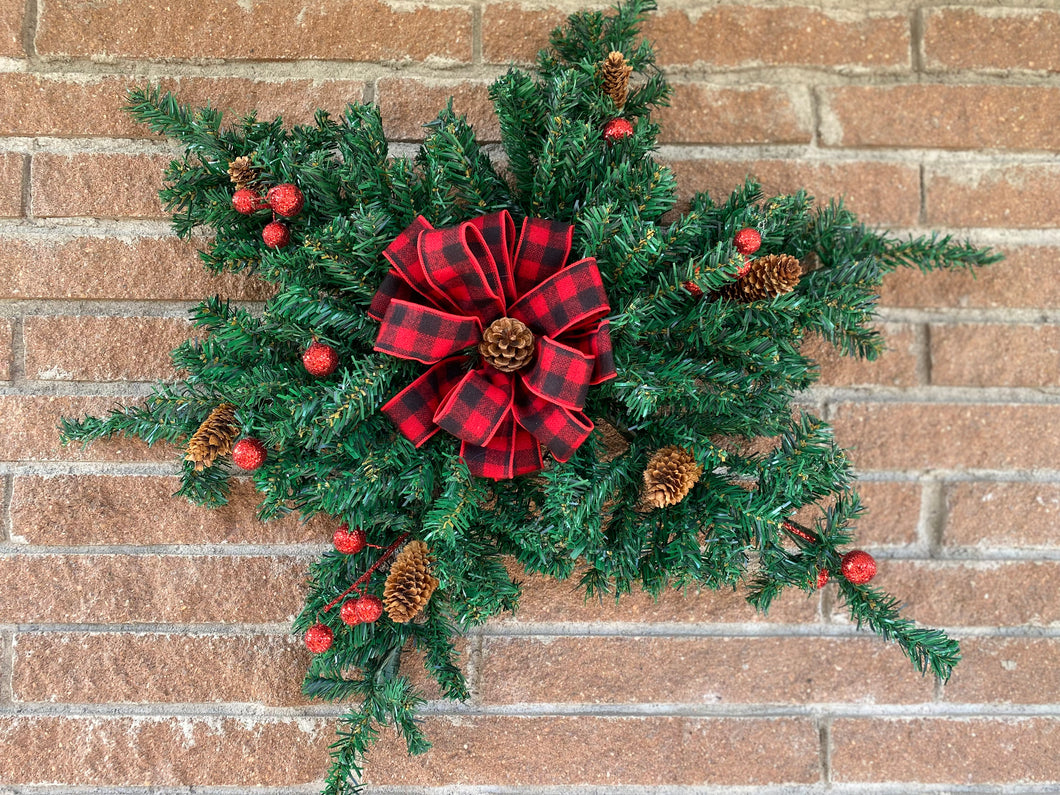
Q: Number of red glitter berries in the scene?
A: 15